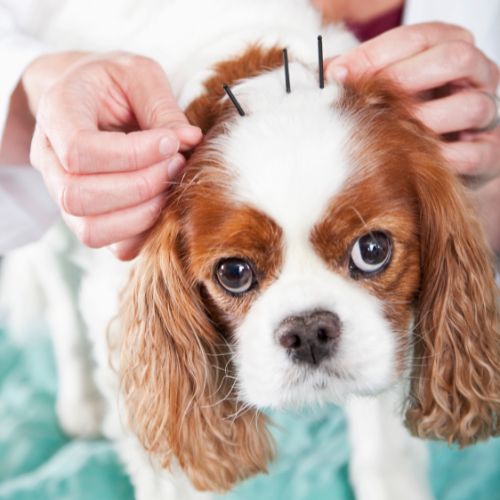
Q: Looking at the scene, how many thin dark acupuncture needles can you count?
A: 3